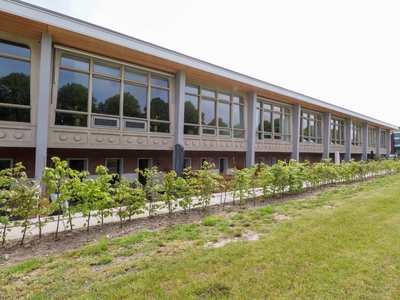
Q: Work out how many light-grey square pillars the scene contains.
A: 9